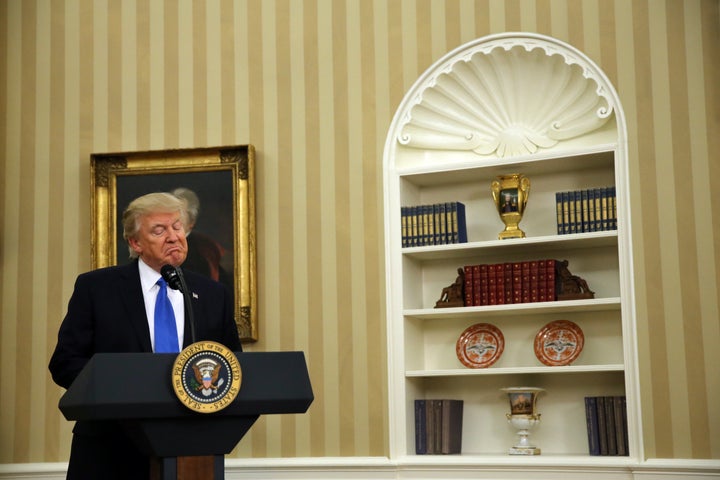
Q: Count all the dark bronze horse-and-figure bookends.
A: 2